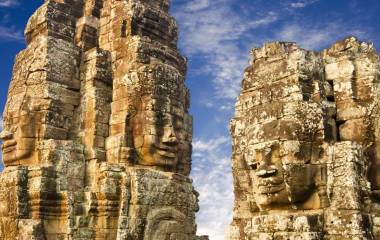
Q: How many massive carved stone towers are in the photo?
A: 2